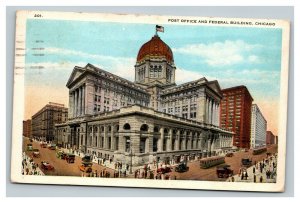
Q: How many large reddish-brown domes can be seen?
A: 1